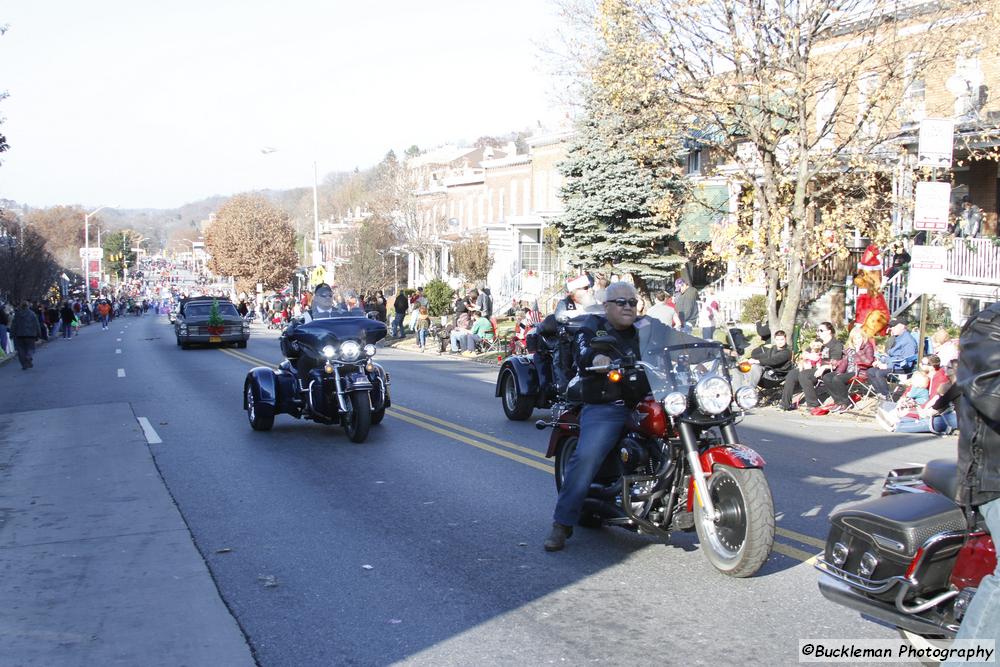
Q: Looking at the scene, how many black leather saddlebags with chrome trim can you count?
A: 1